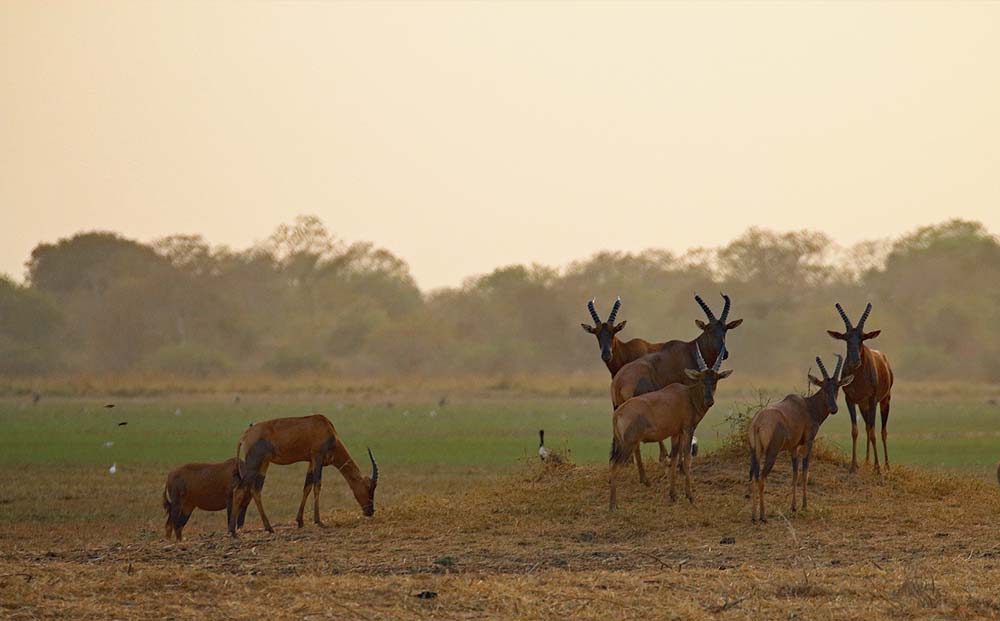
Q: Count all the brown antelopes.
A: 7